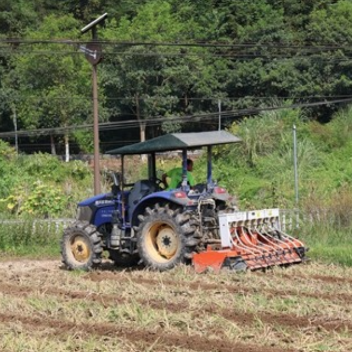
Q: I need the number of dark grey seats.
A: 1